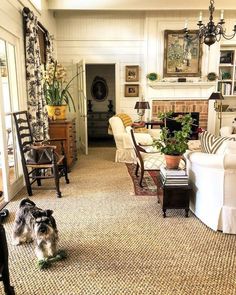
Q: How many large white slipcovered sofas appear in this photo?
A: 1